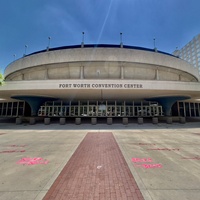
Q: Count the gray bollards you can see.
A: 12